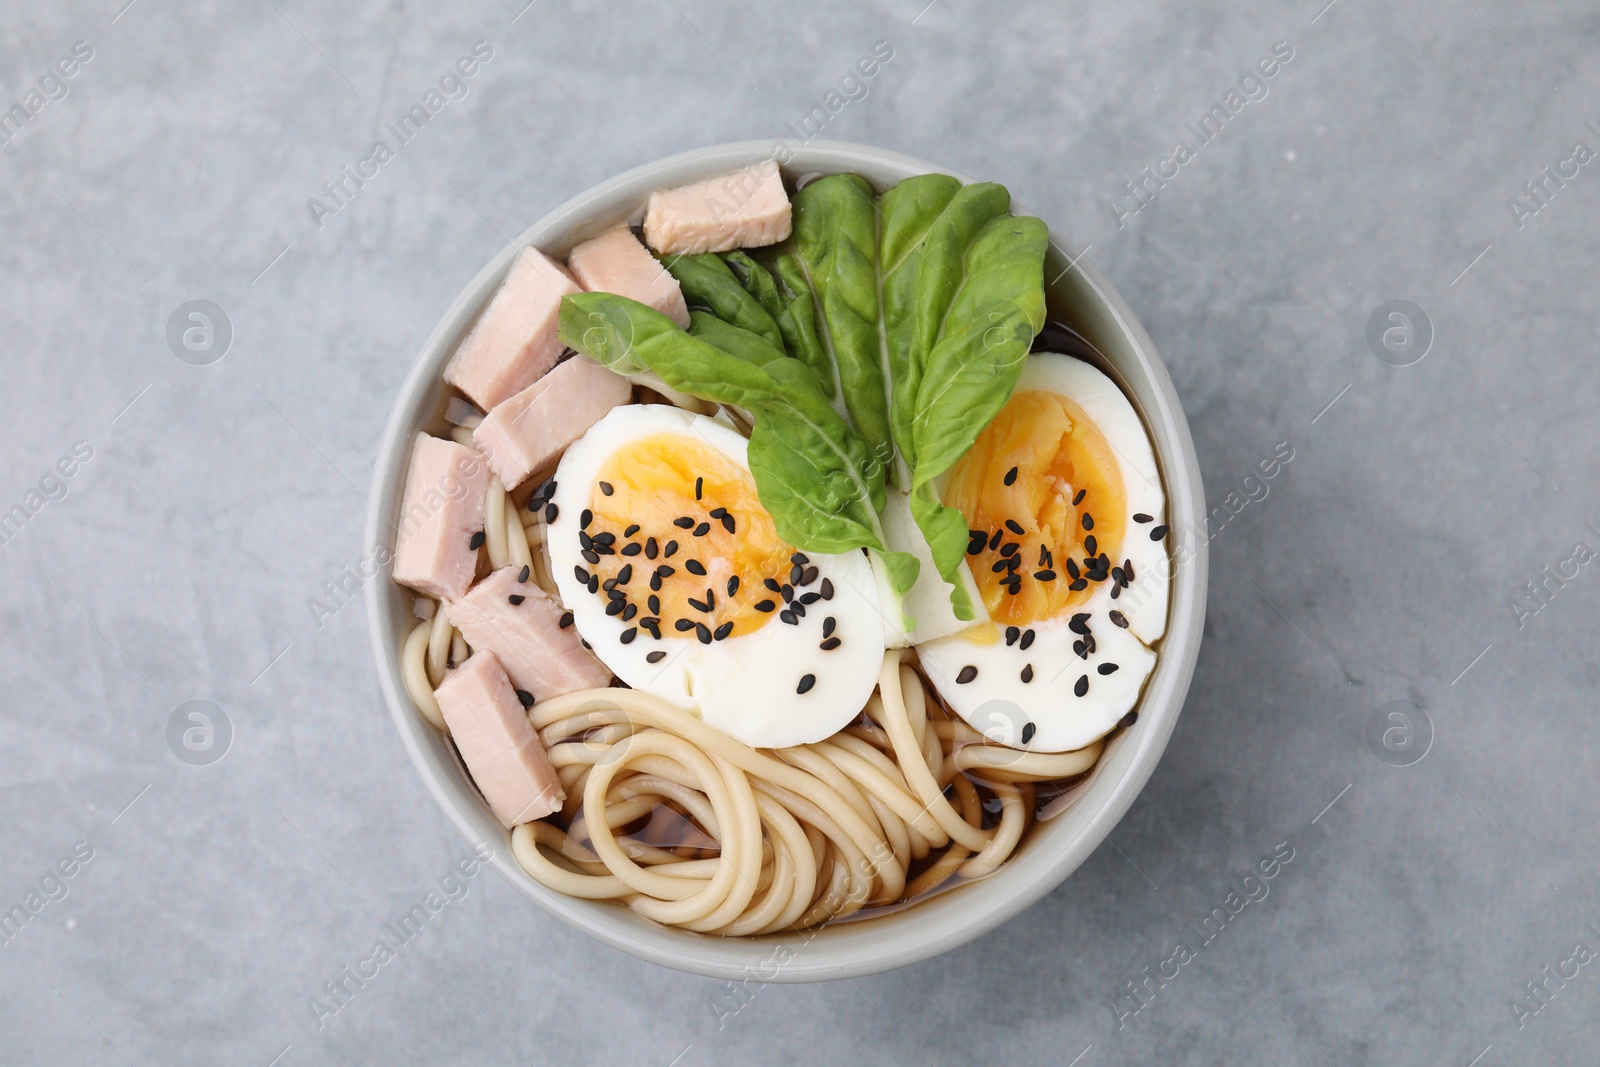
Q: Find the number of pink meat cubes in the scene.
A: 7